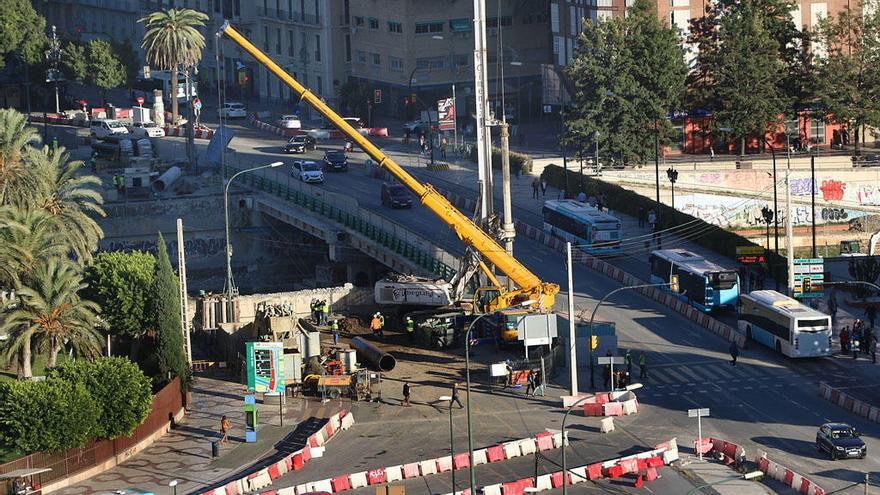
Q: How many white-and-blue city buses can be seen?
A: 3